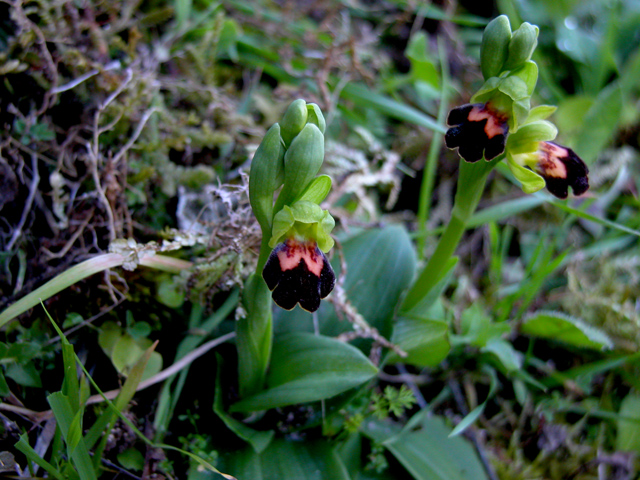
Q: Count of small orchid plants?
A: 2